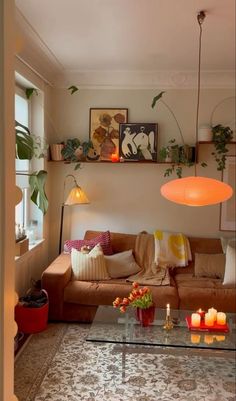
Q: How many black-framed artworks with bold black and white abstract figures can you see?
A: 1